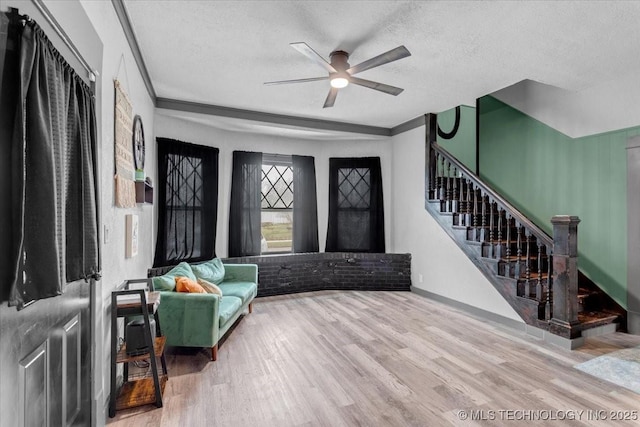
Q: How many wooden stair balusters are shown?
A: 15